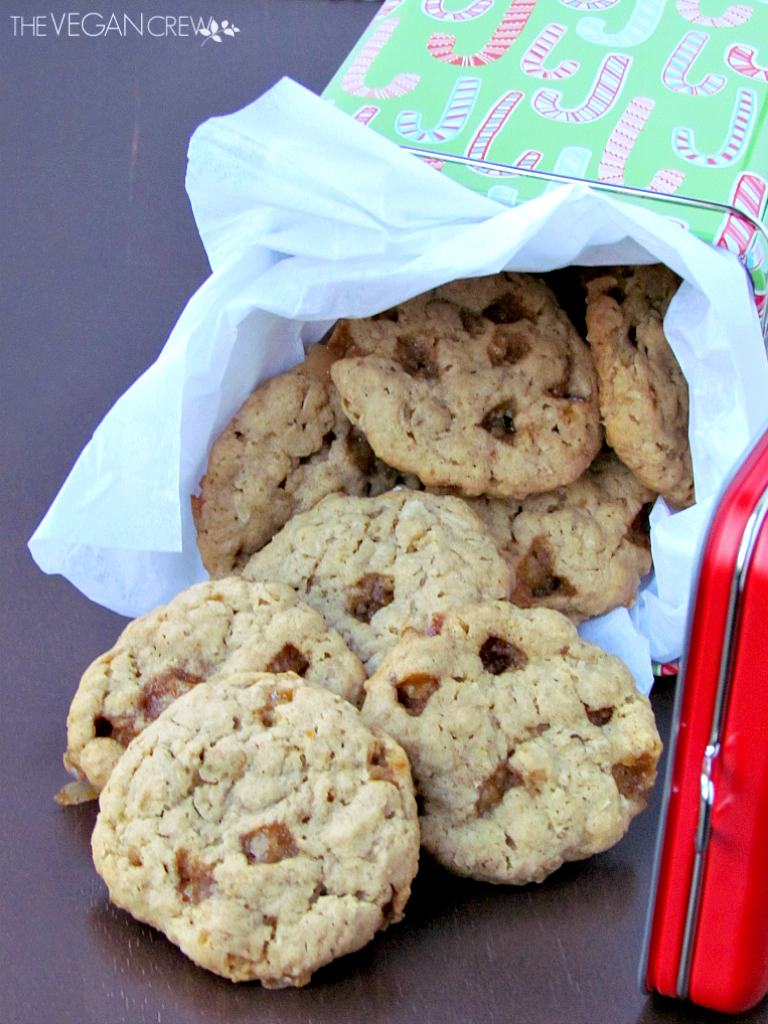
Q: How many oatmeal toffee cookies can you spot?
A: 8